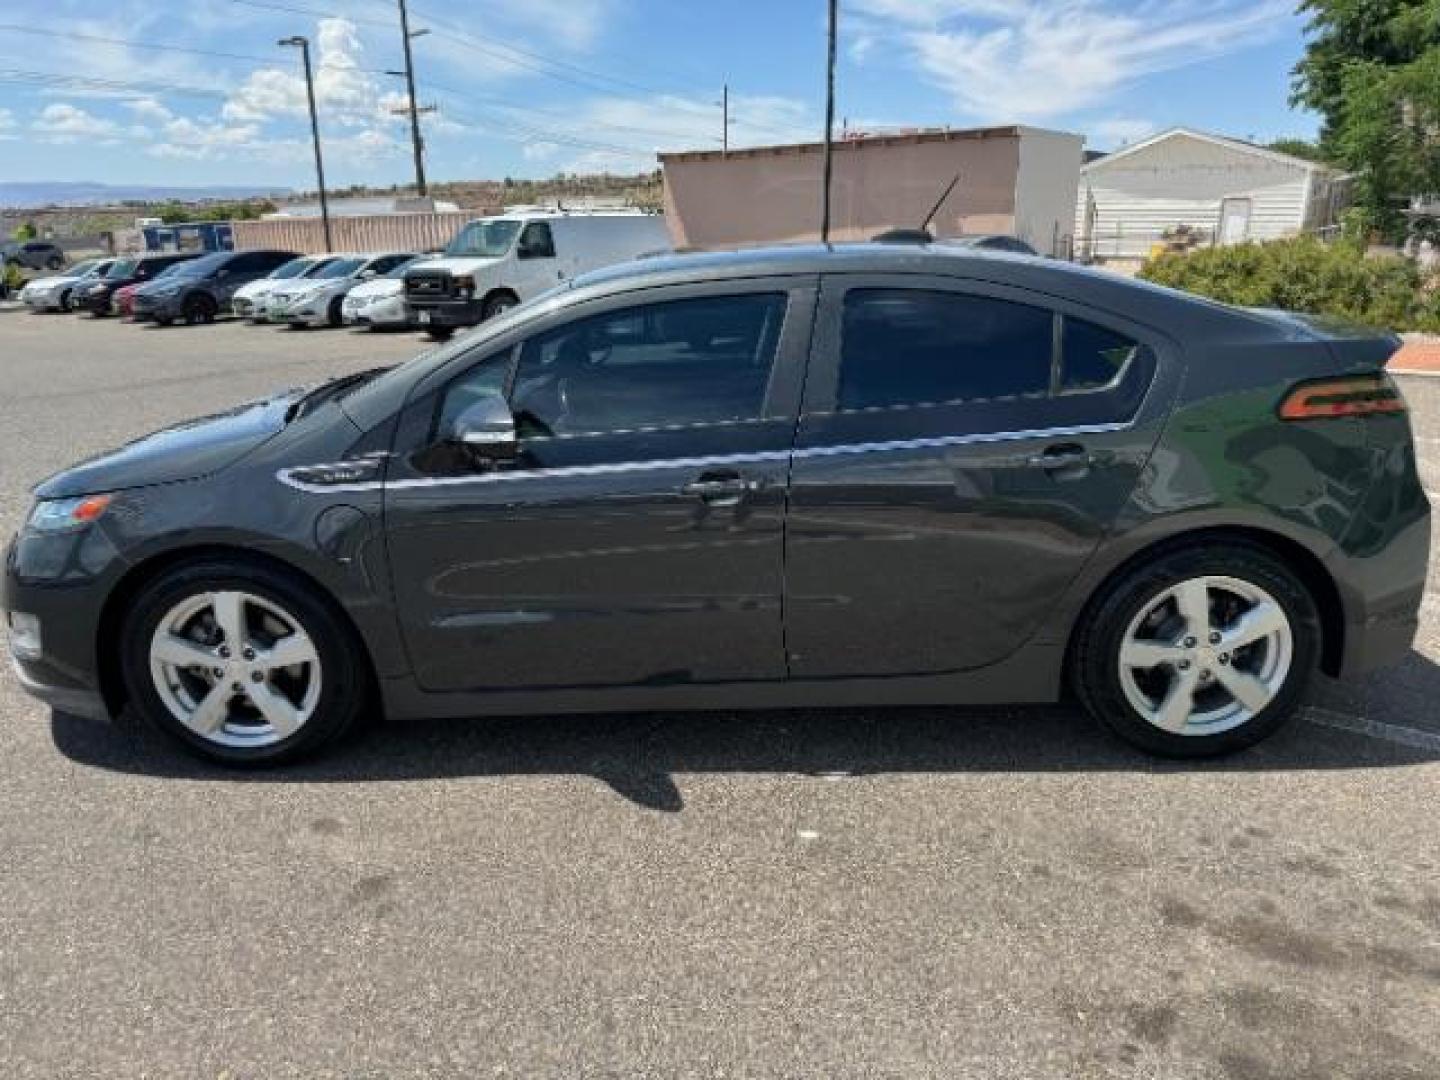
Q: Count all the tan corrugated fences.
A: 1